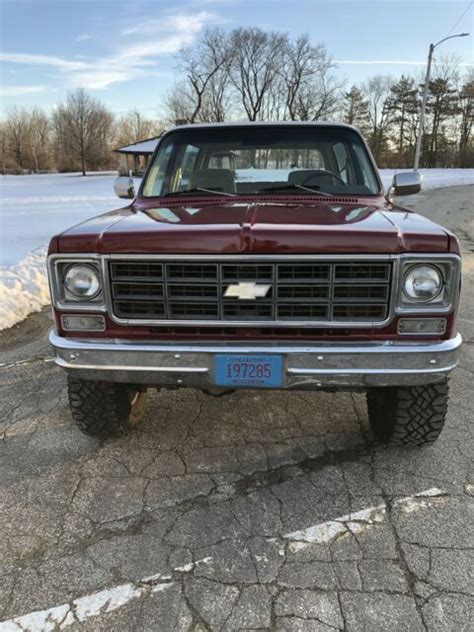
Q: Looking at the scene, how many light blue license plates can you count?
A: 1